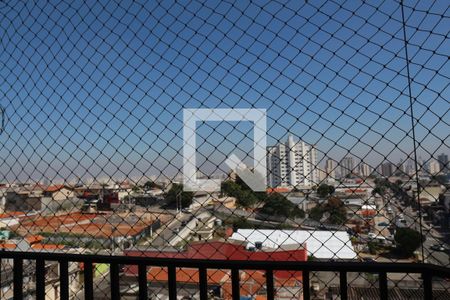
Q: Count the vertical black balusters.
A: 14